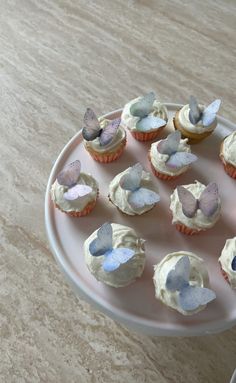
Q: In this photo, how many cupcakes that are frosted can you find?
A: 11